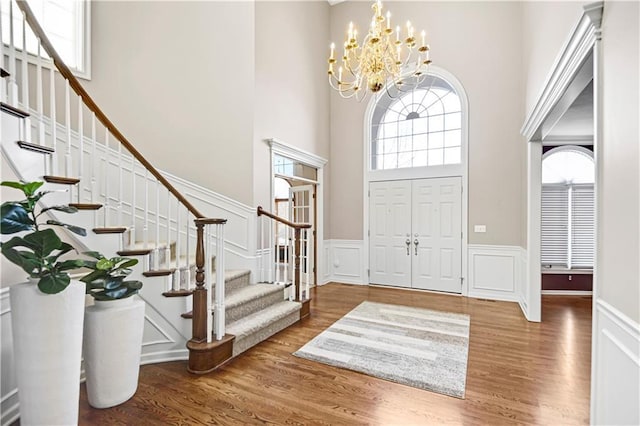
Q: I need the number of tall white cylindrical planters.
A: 2